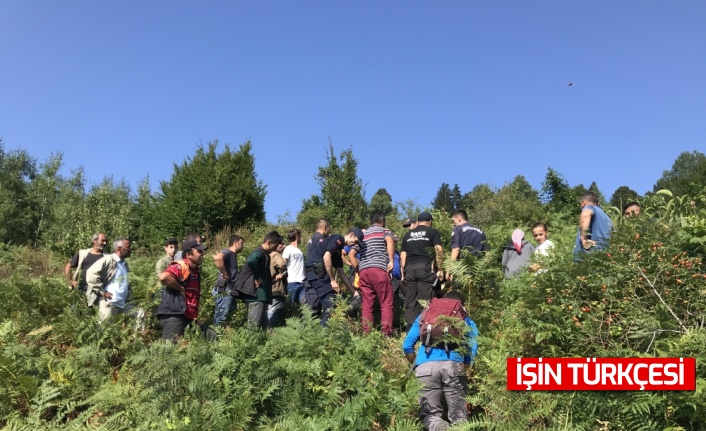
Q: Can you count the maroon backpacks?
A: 1